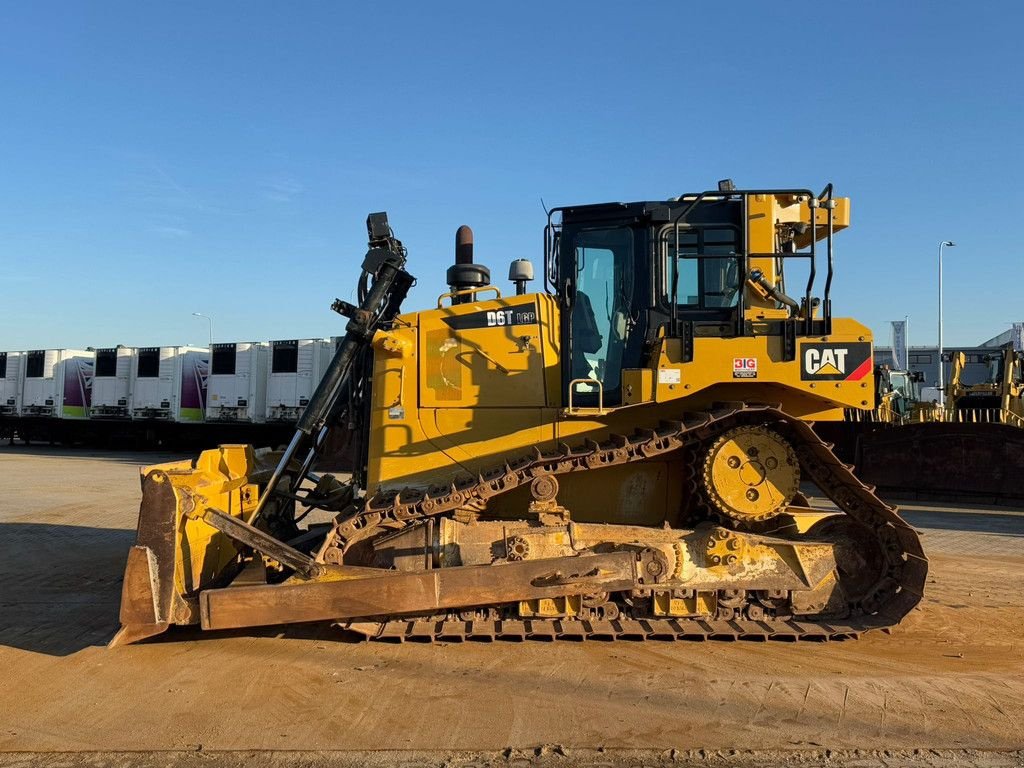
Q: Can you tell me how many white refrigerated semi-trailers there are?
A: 7